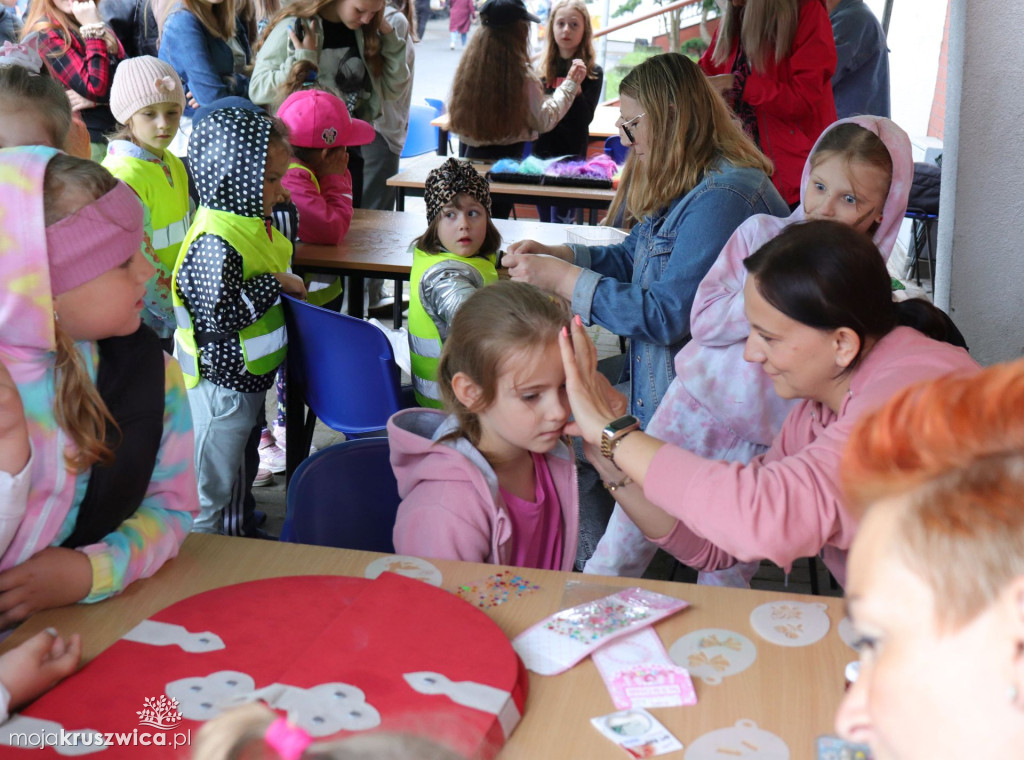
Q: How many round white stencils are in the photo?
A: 5